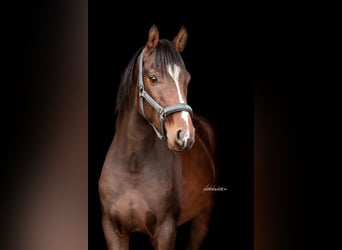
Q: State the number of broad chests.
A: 1